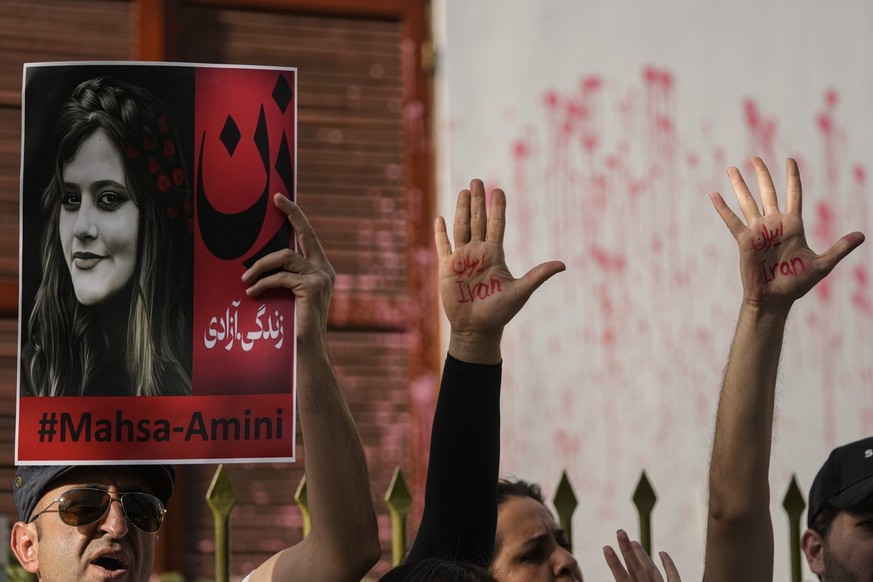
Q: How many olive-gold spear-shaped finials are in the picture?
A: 6